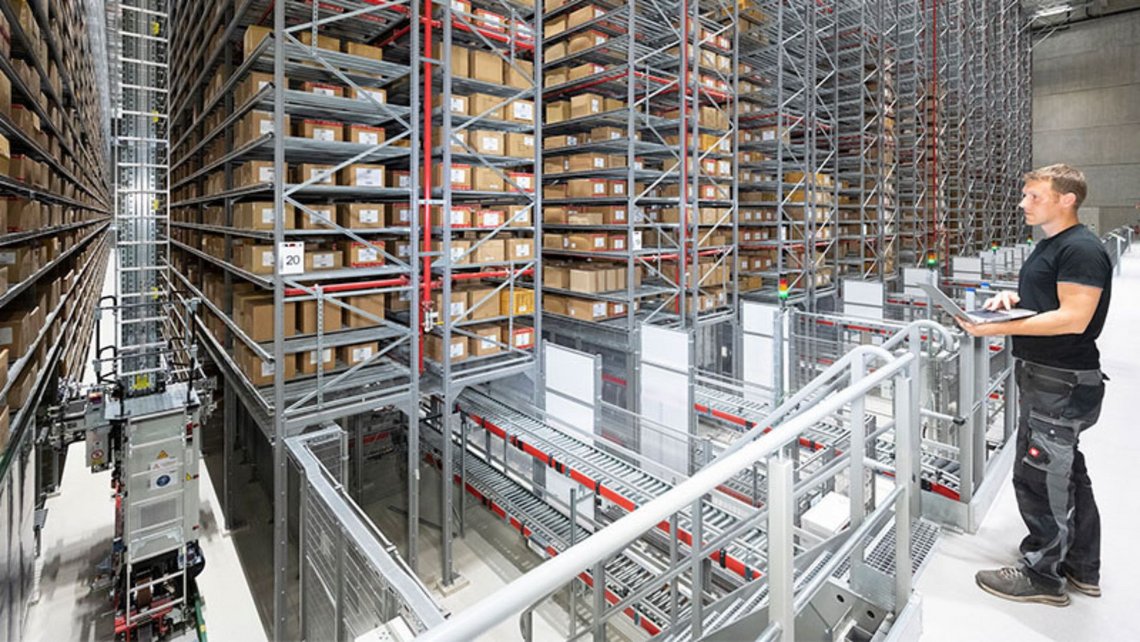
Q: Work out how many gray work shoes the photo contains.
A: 2